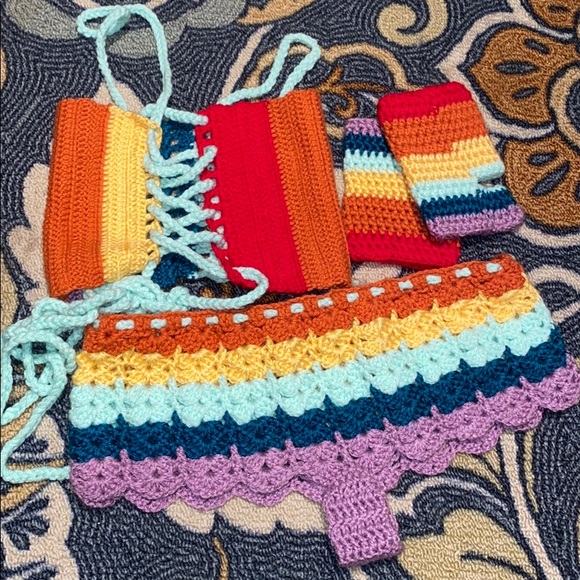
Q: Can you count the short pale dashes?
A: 14